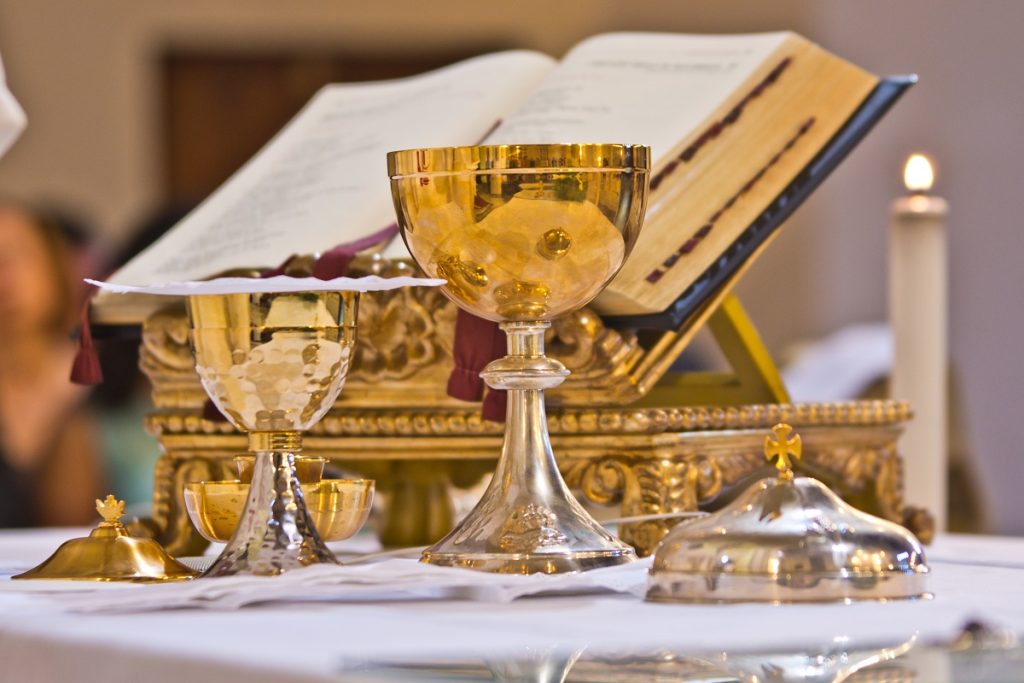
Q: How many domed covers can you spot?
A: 2